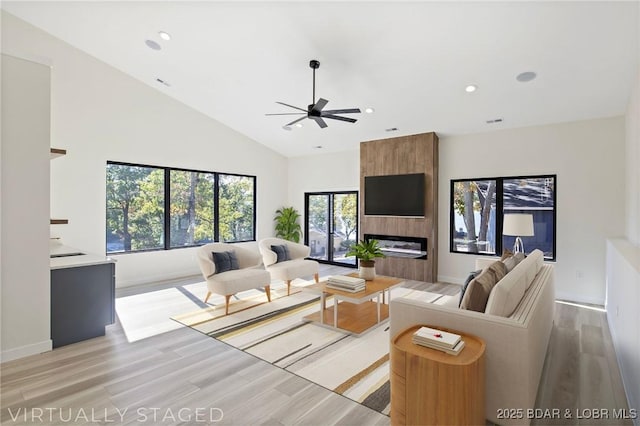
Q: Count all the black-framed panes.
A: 7